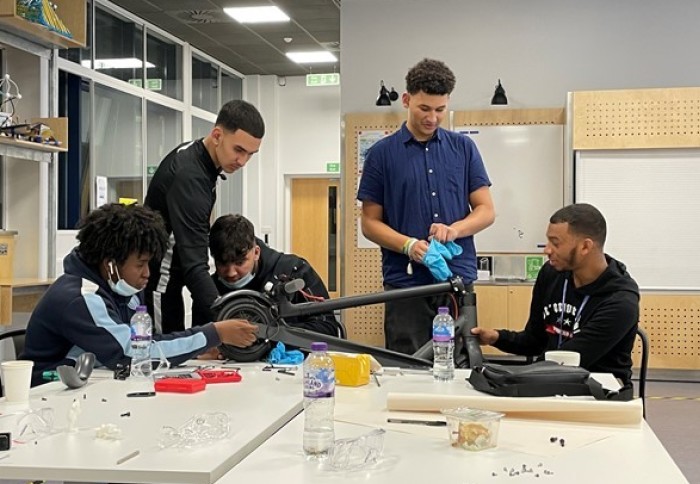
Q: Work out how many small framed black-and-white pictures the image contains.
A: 1